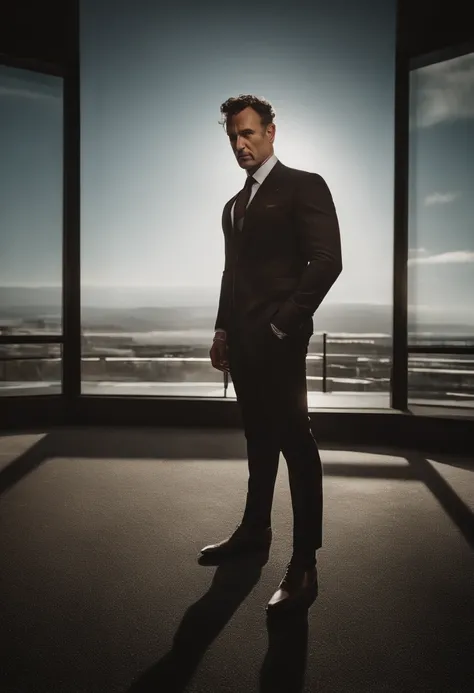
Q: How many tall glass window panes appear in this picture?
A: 3